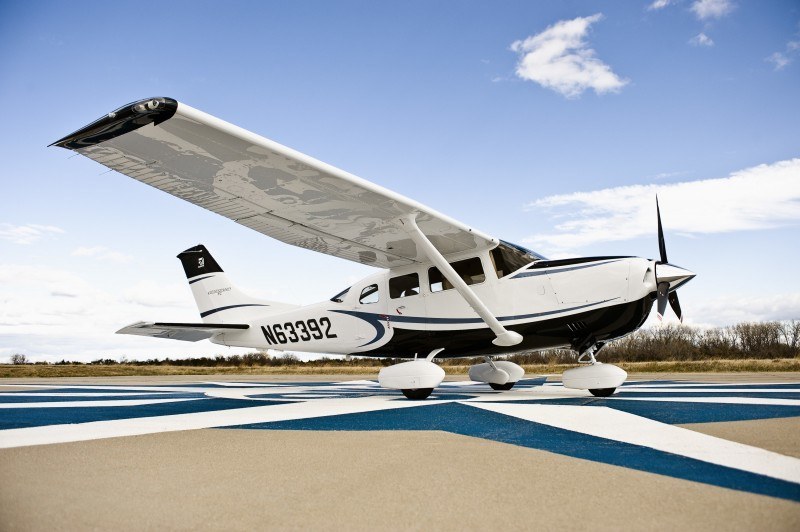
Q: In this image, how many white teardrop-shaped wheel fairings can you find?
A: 3